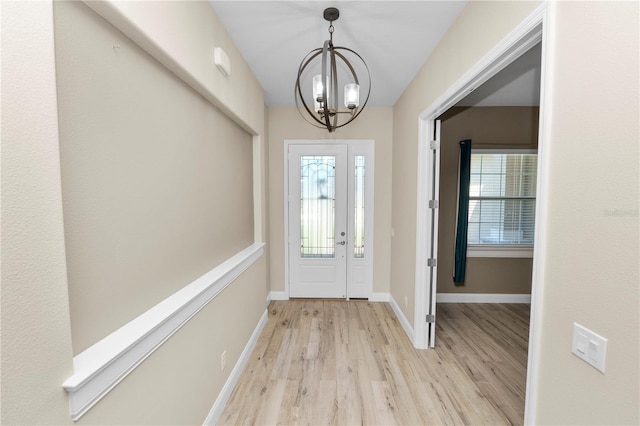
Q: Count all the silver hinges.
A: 4